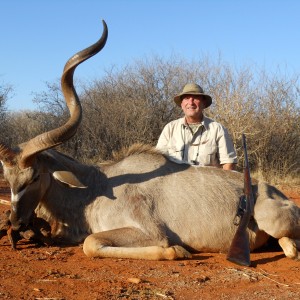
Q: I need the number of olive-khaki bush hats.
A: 1